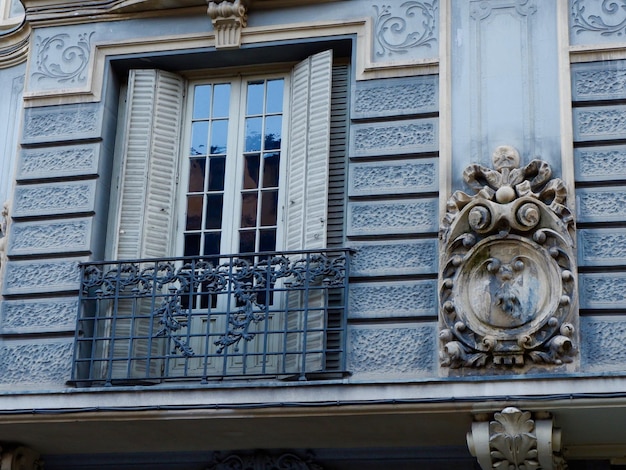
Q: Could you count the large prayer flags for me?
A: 0